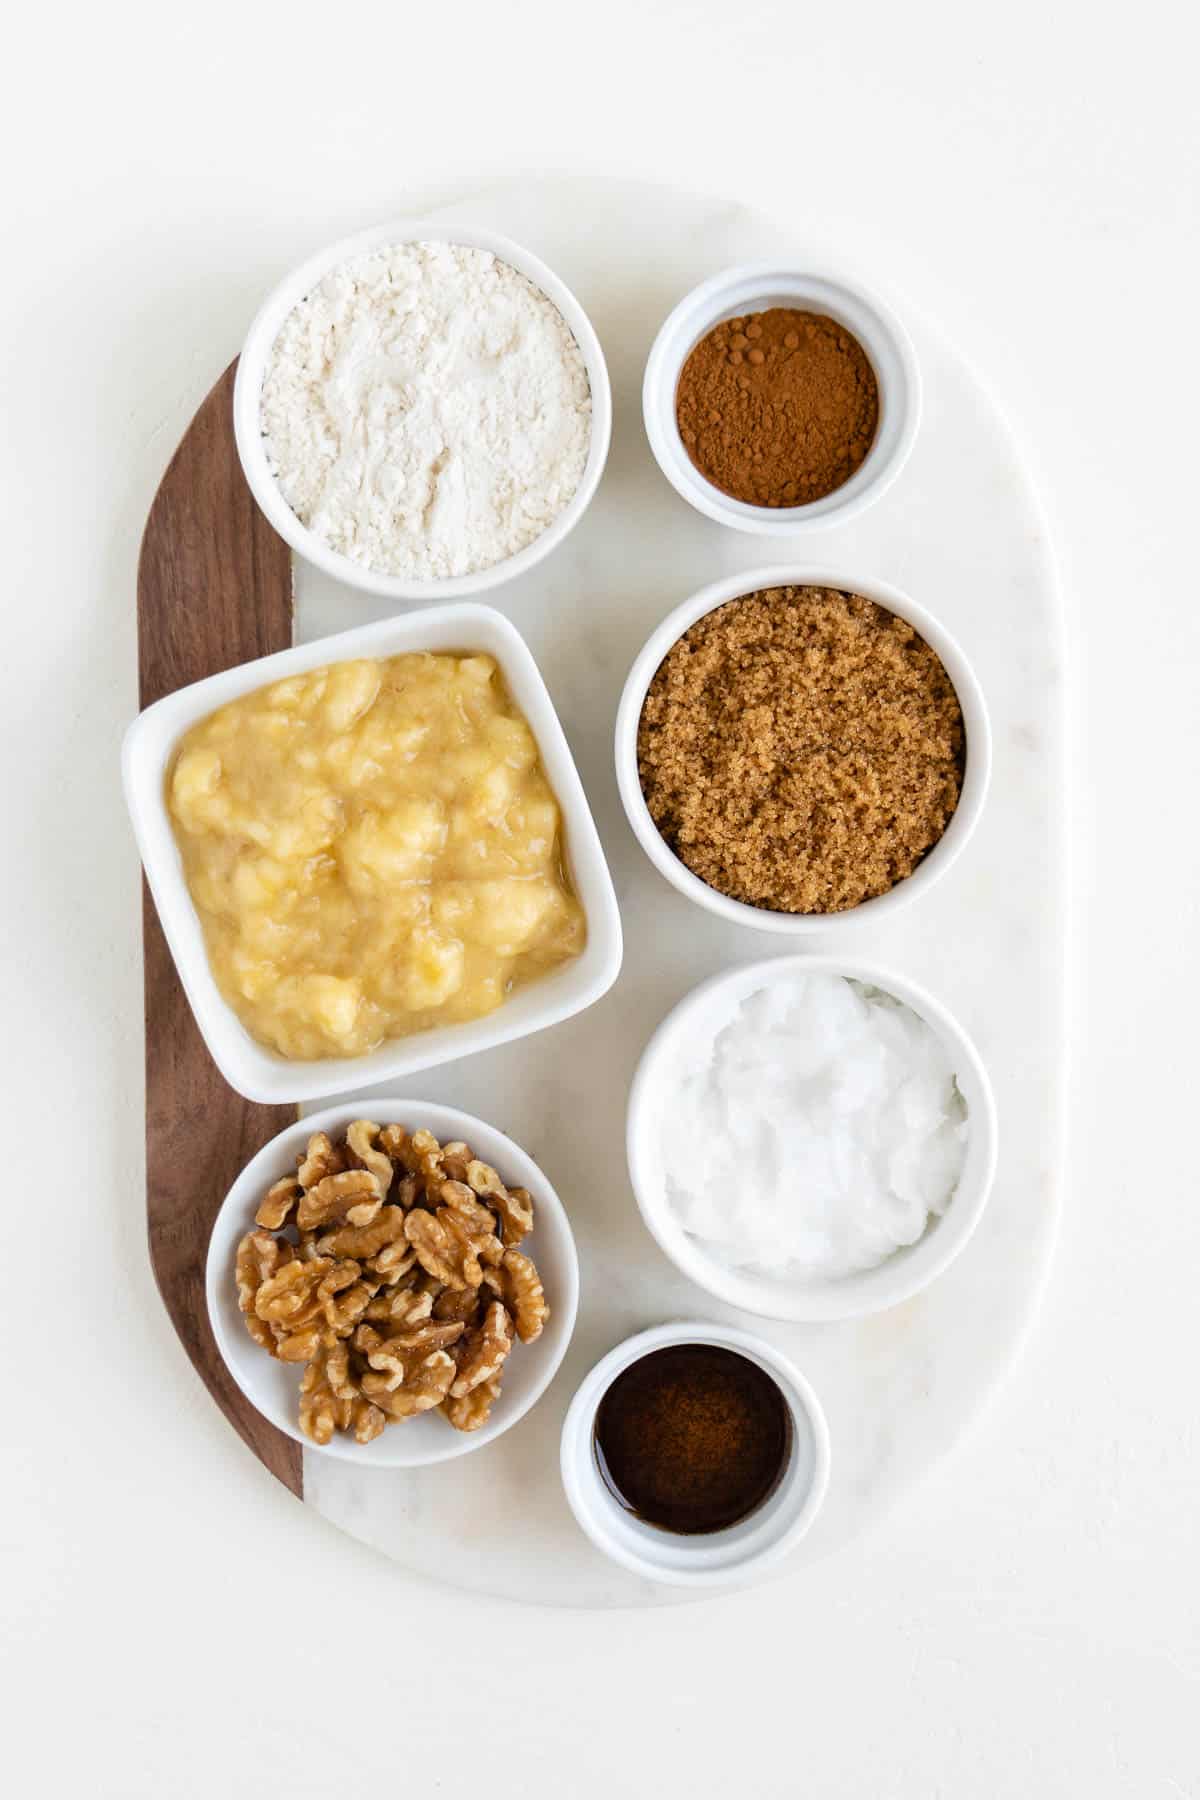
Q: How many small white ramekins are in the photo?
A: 2